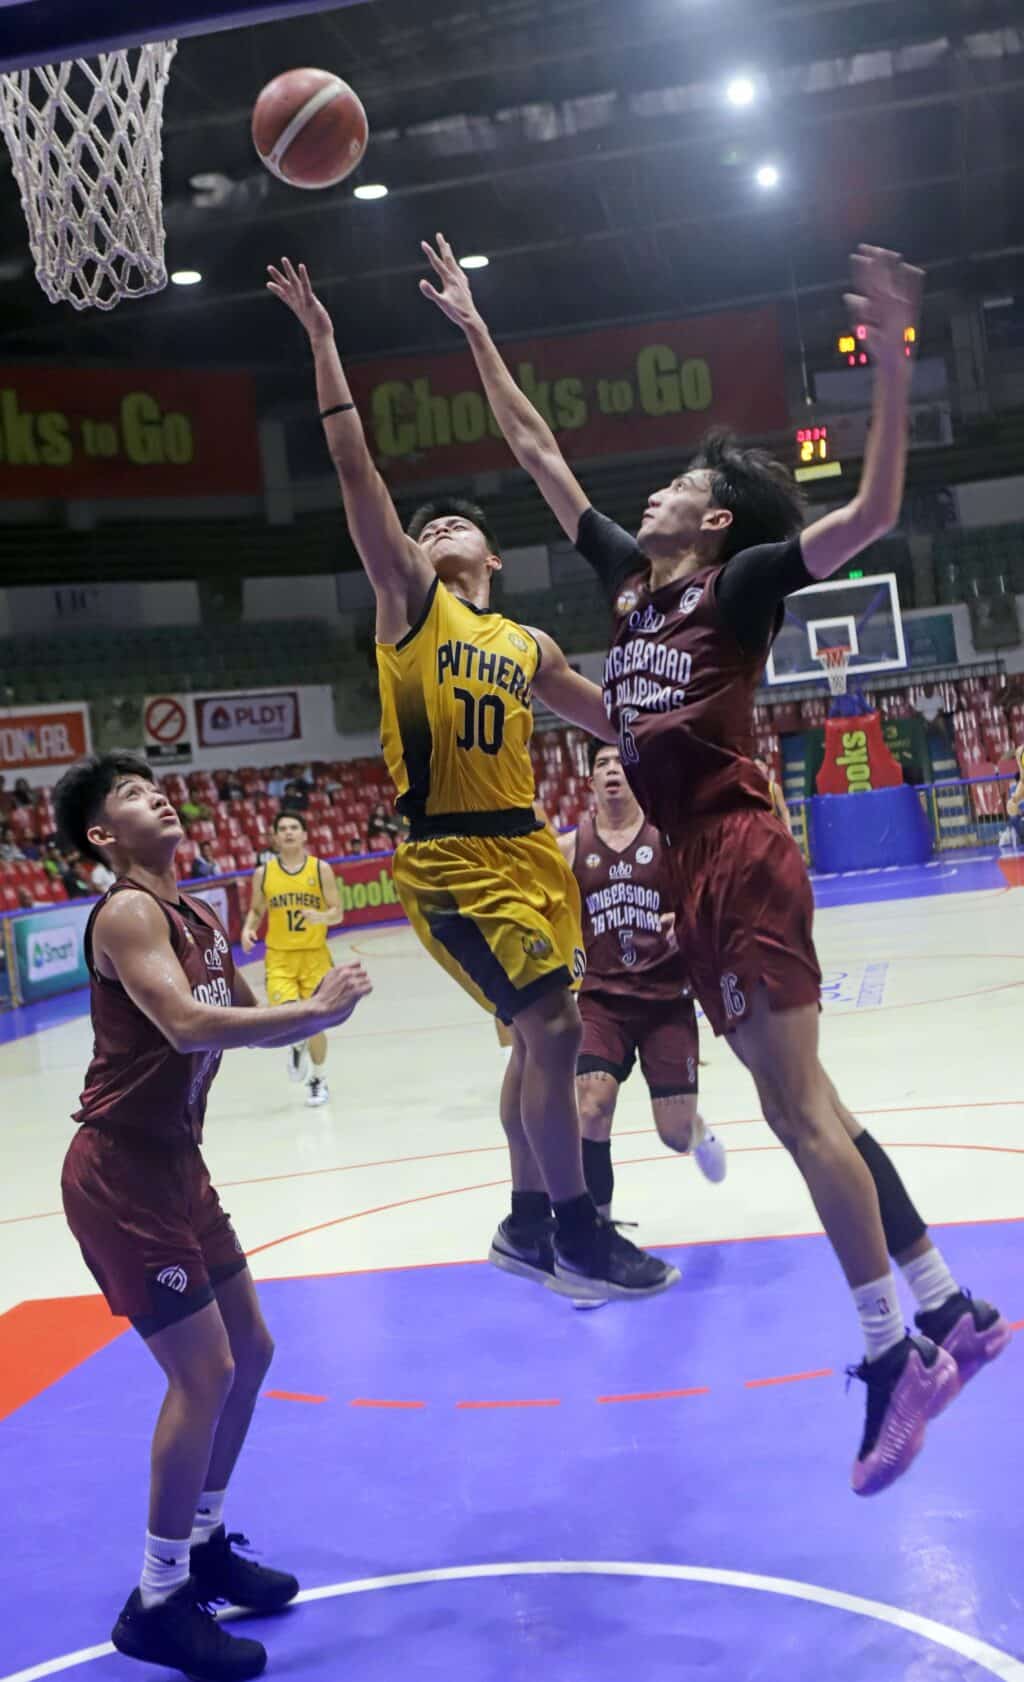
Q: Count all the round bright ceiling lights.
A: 5